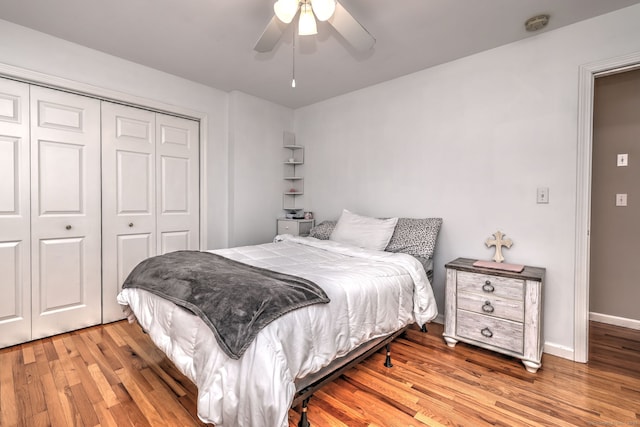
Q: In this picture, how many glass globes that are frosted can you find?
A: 3